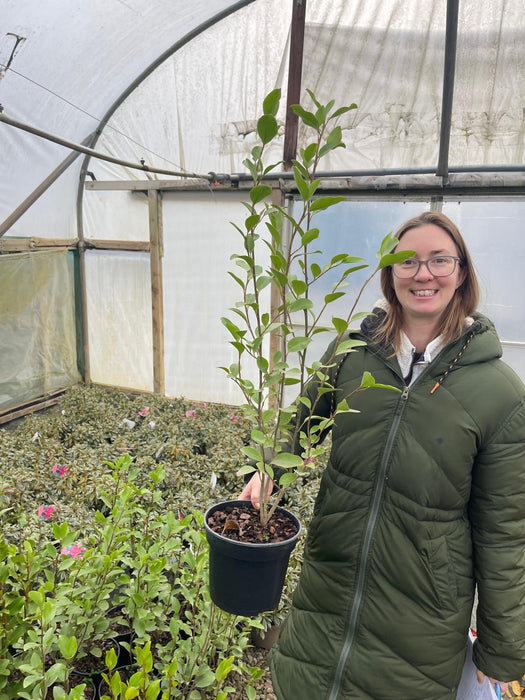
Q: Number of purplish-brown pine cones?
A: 0